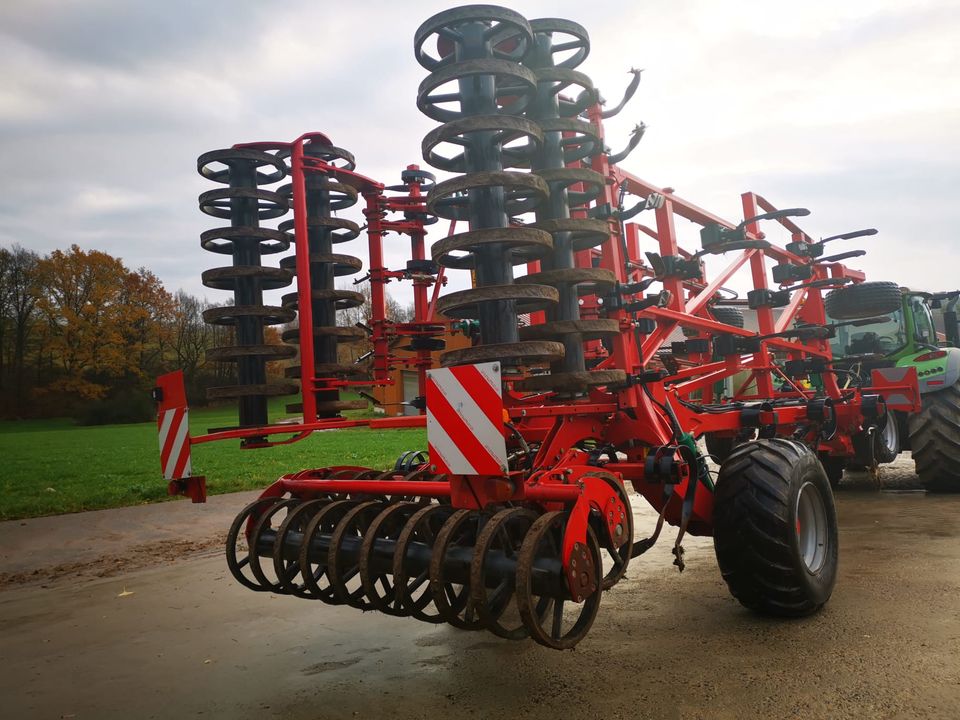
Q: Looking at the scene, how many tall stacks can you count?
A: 4